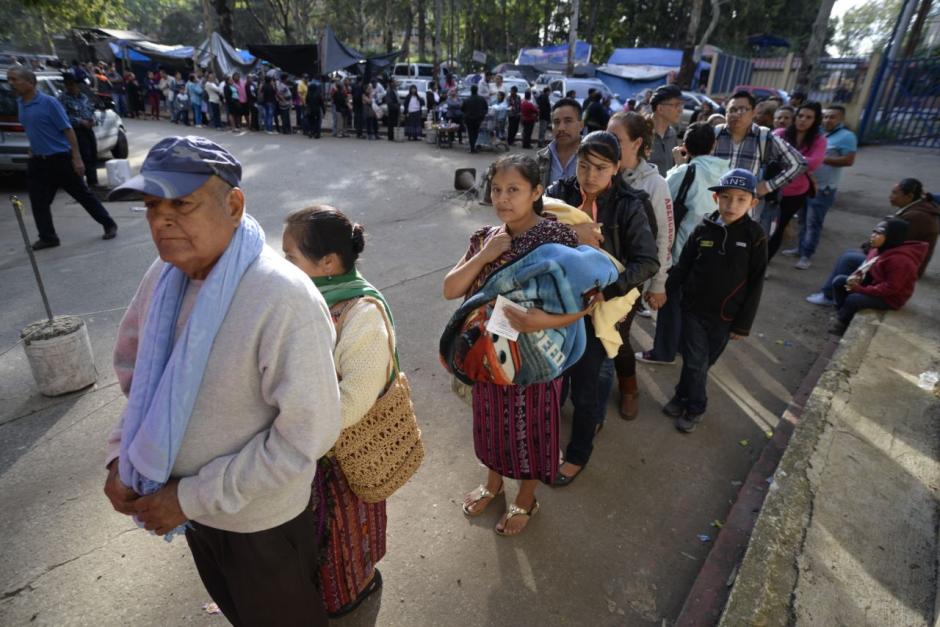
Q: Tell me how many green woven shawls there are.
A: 1